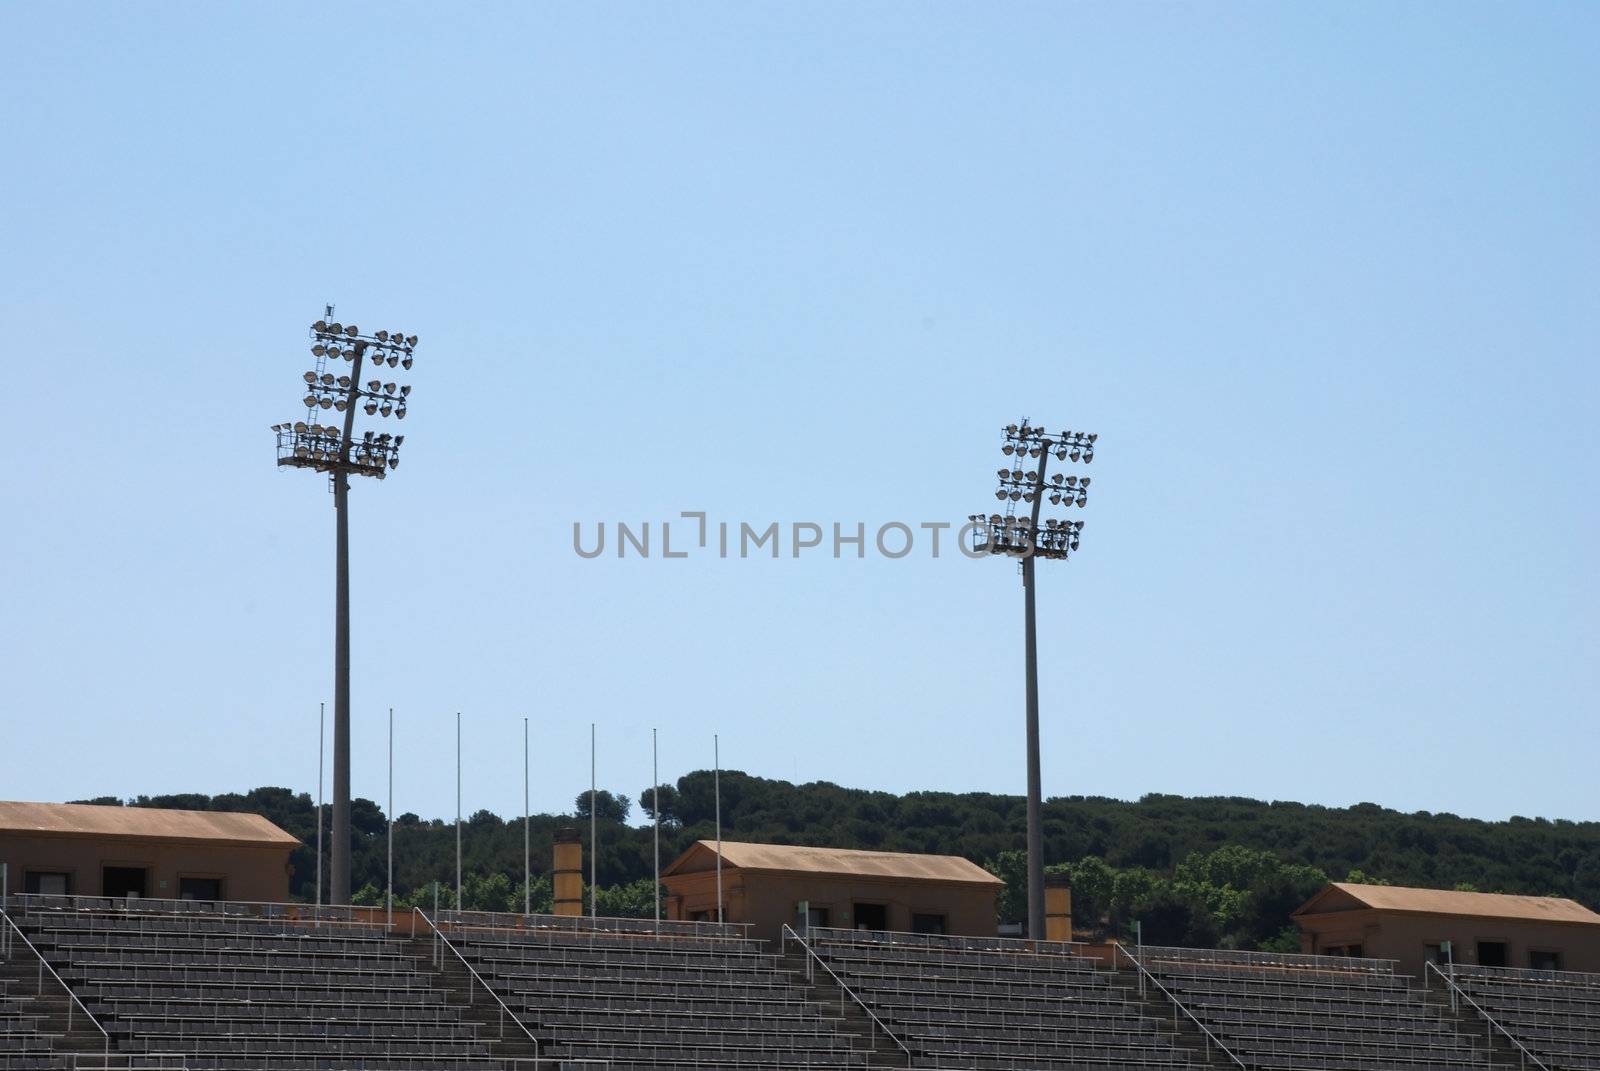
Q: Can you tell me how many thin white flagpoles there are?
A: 7